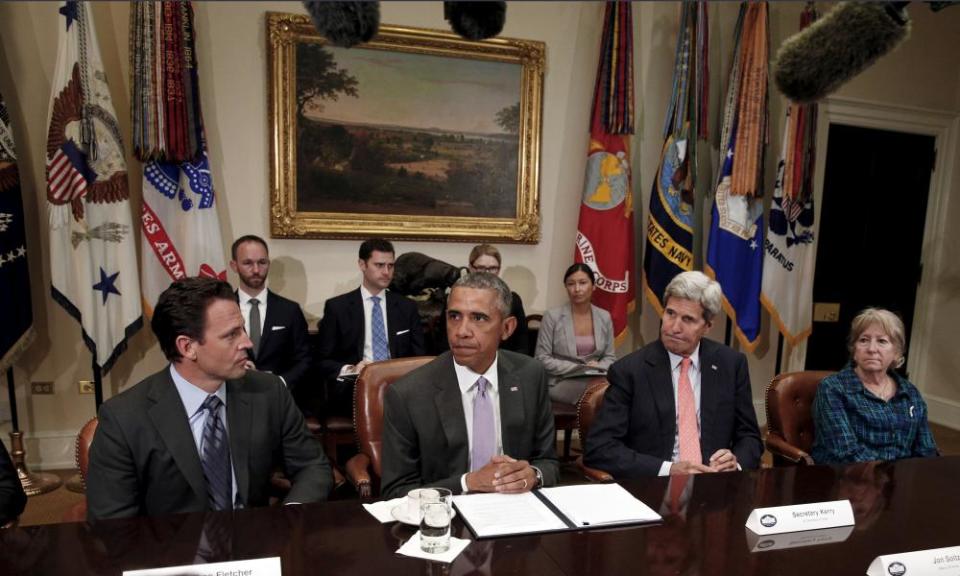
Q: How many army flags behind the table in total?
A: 1